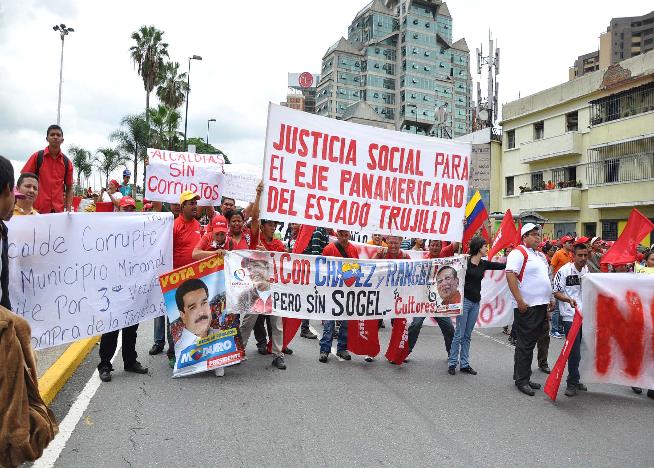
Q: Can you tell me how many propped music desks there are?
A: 0